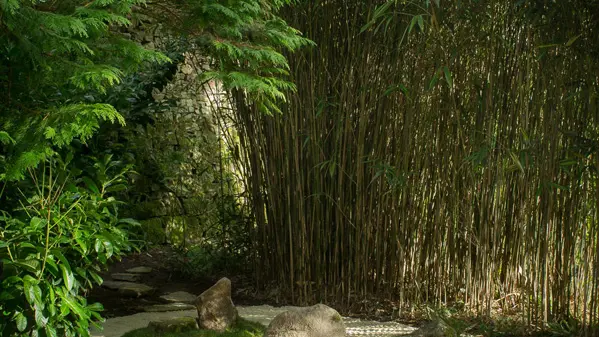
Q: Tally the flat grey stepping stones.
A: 5